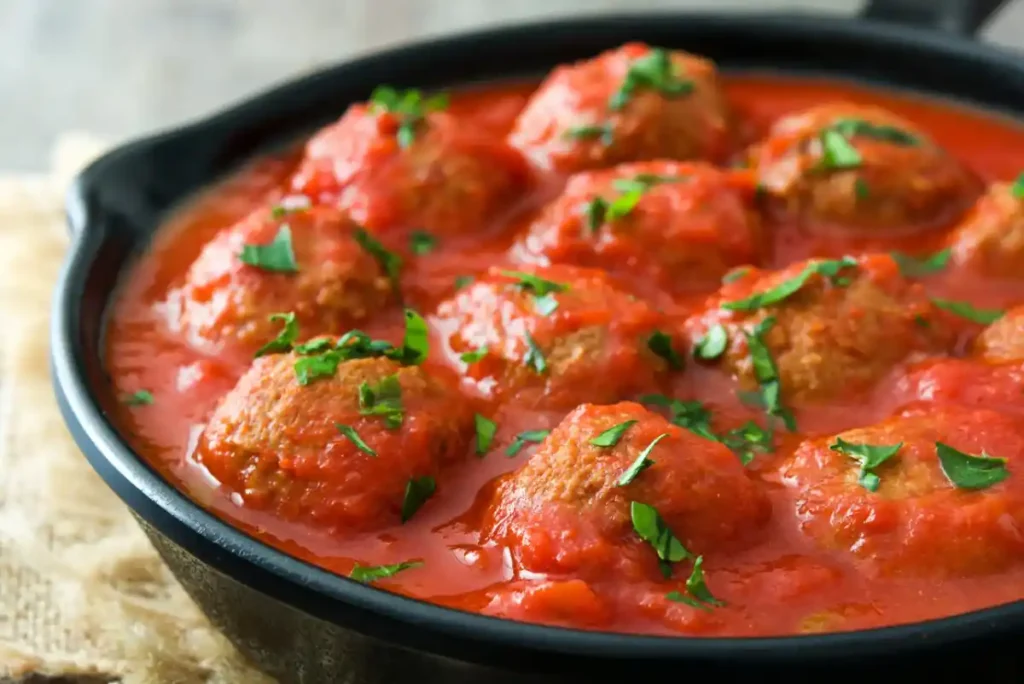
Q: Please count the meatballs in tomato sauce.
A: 12